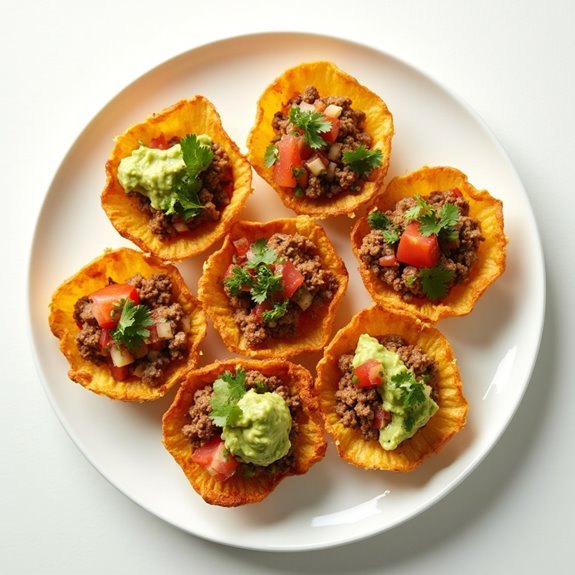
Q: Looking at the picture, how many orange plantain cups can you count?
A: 7